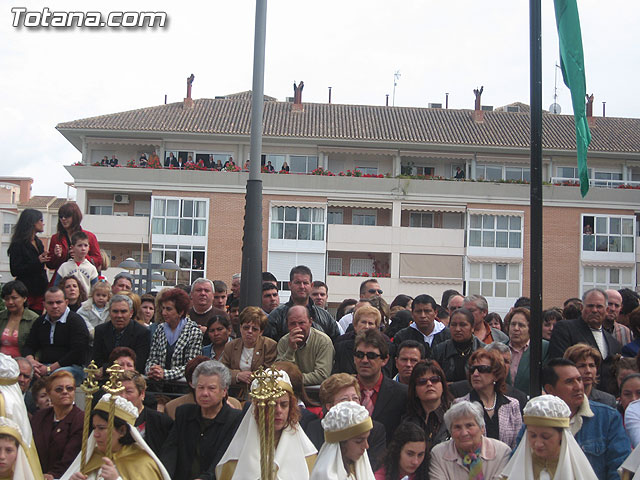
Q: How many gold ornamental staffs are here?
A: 4